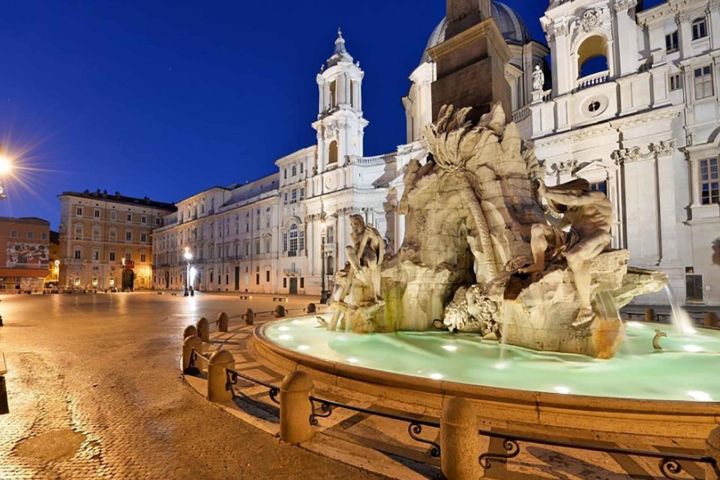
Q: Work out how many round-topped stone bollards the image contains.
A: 13